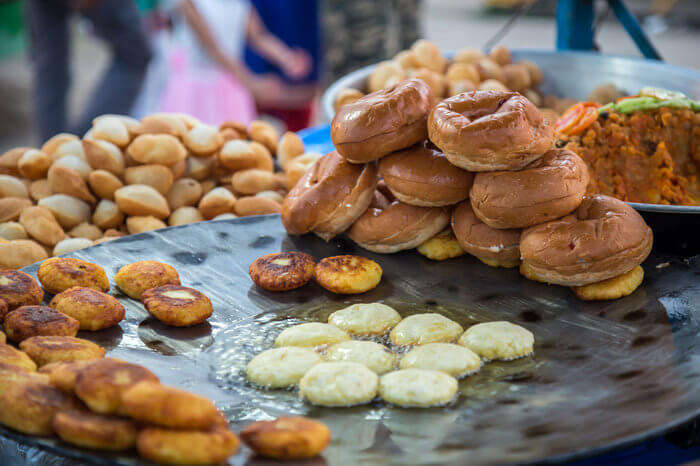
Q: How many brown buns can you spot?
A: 8